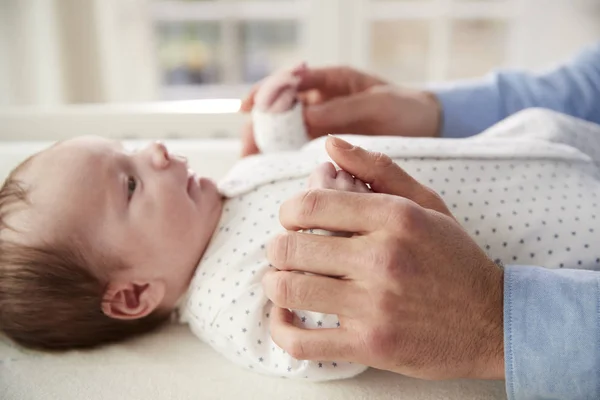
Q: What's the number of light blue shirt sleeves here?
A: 2